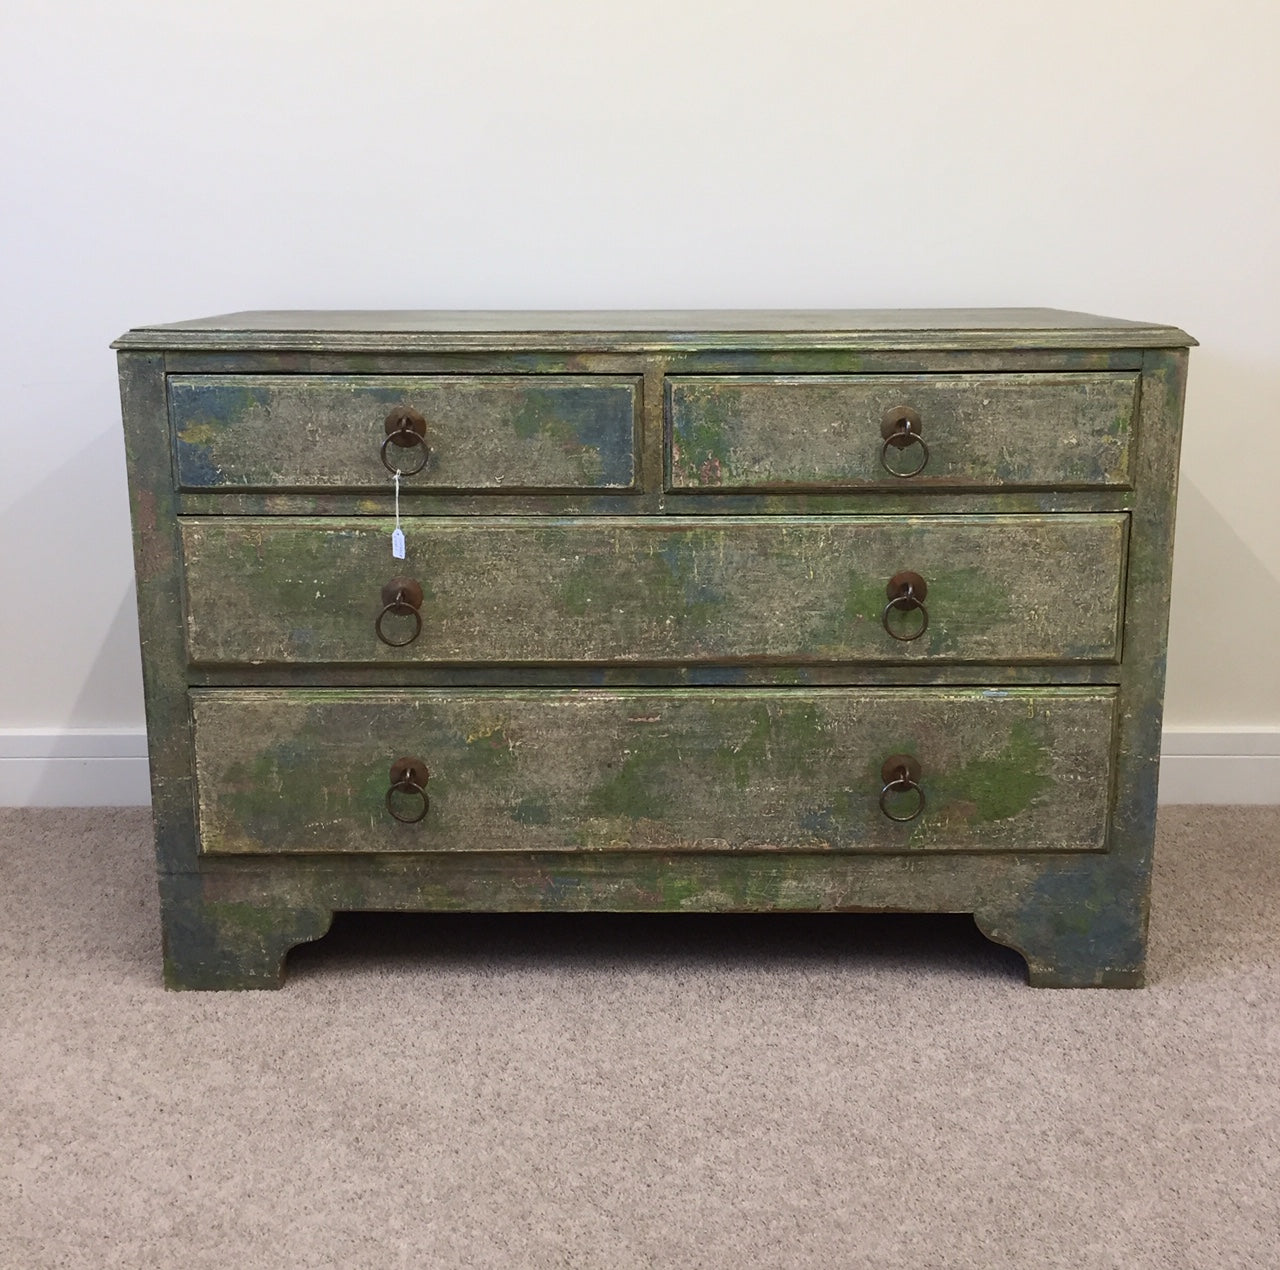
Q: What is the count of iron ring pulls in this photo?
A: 6